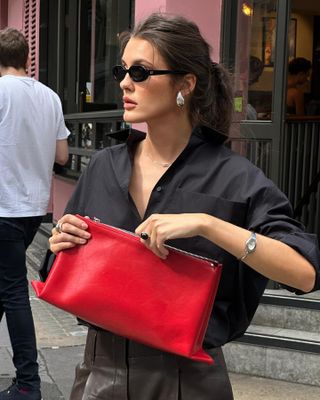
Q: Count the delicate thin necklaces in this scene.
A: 1